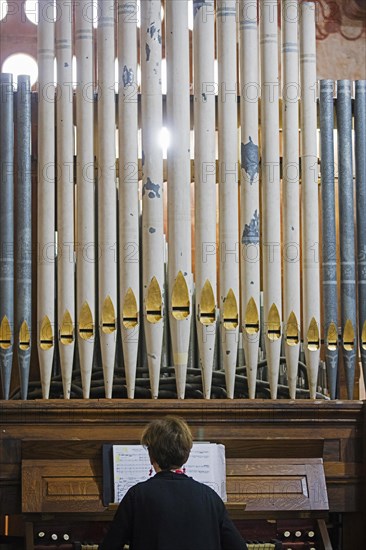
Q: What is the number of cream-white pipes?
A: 13